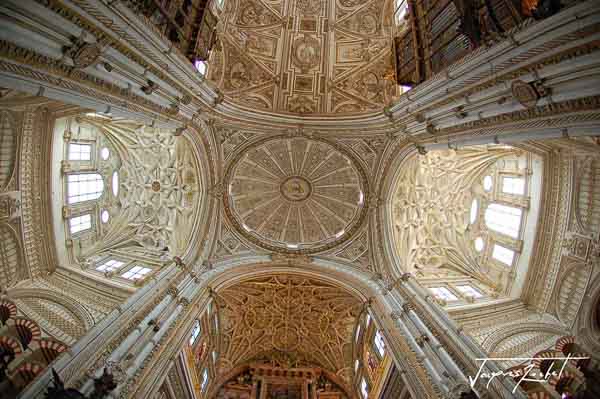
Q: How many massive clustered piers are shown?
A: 4